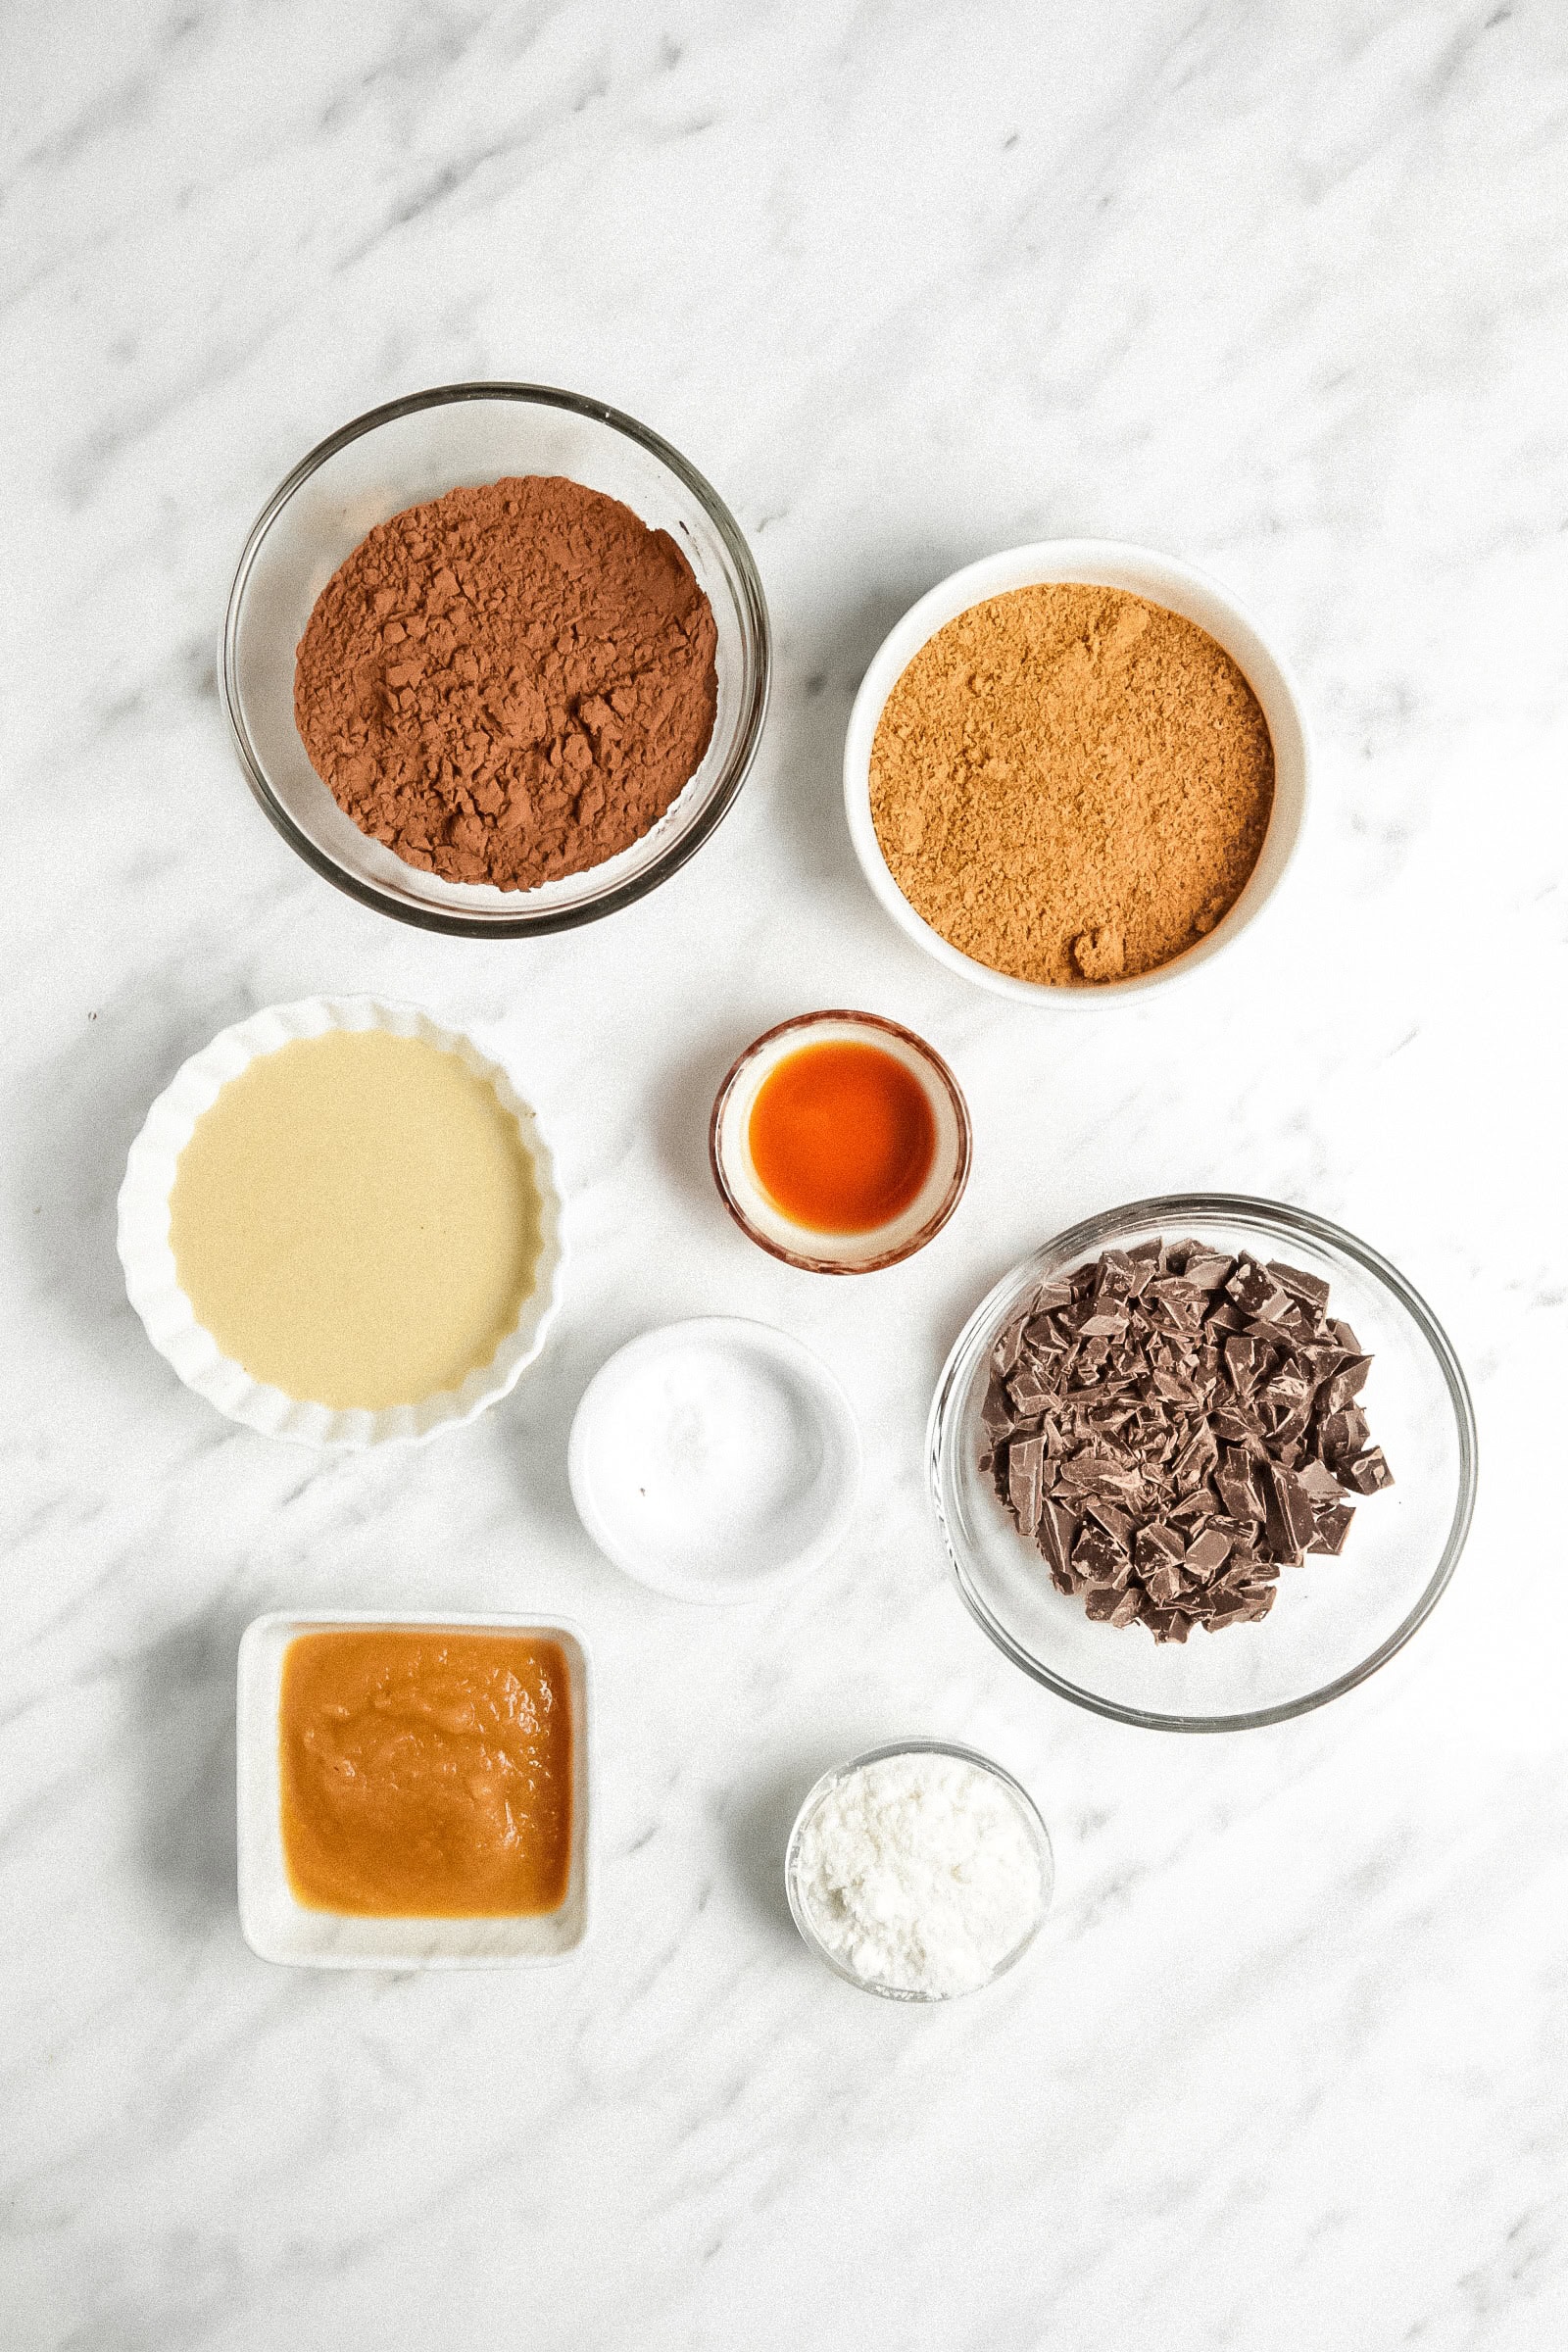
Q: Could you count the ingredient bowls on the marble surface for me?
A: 8